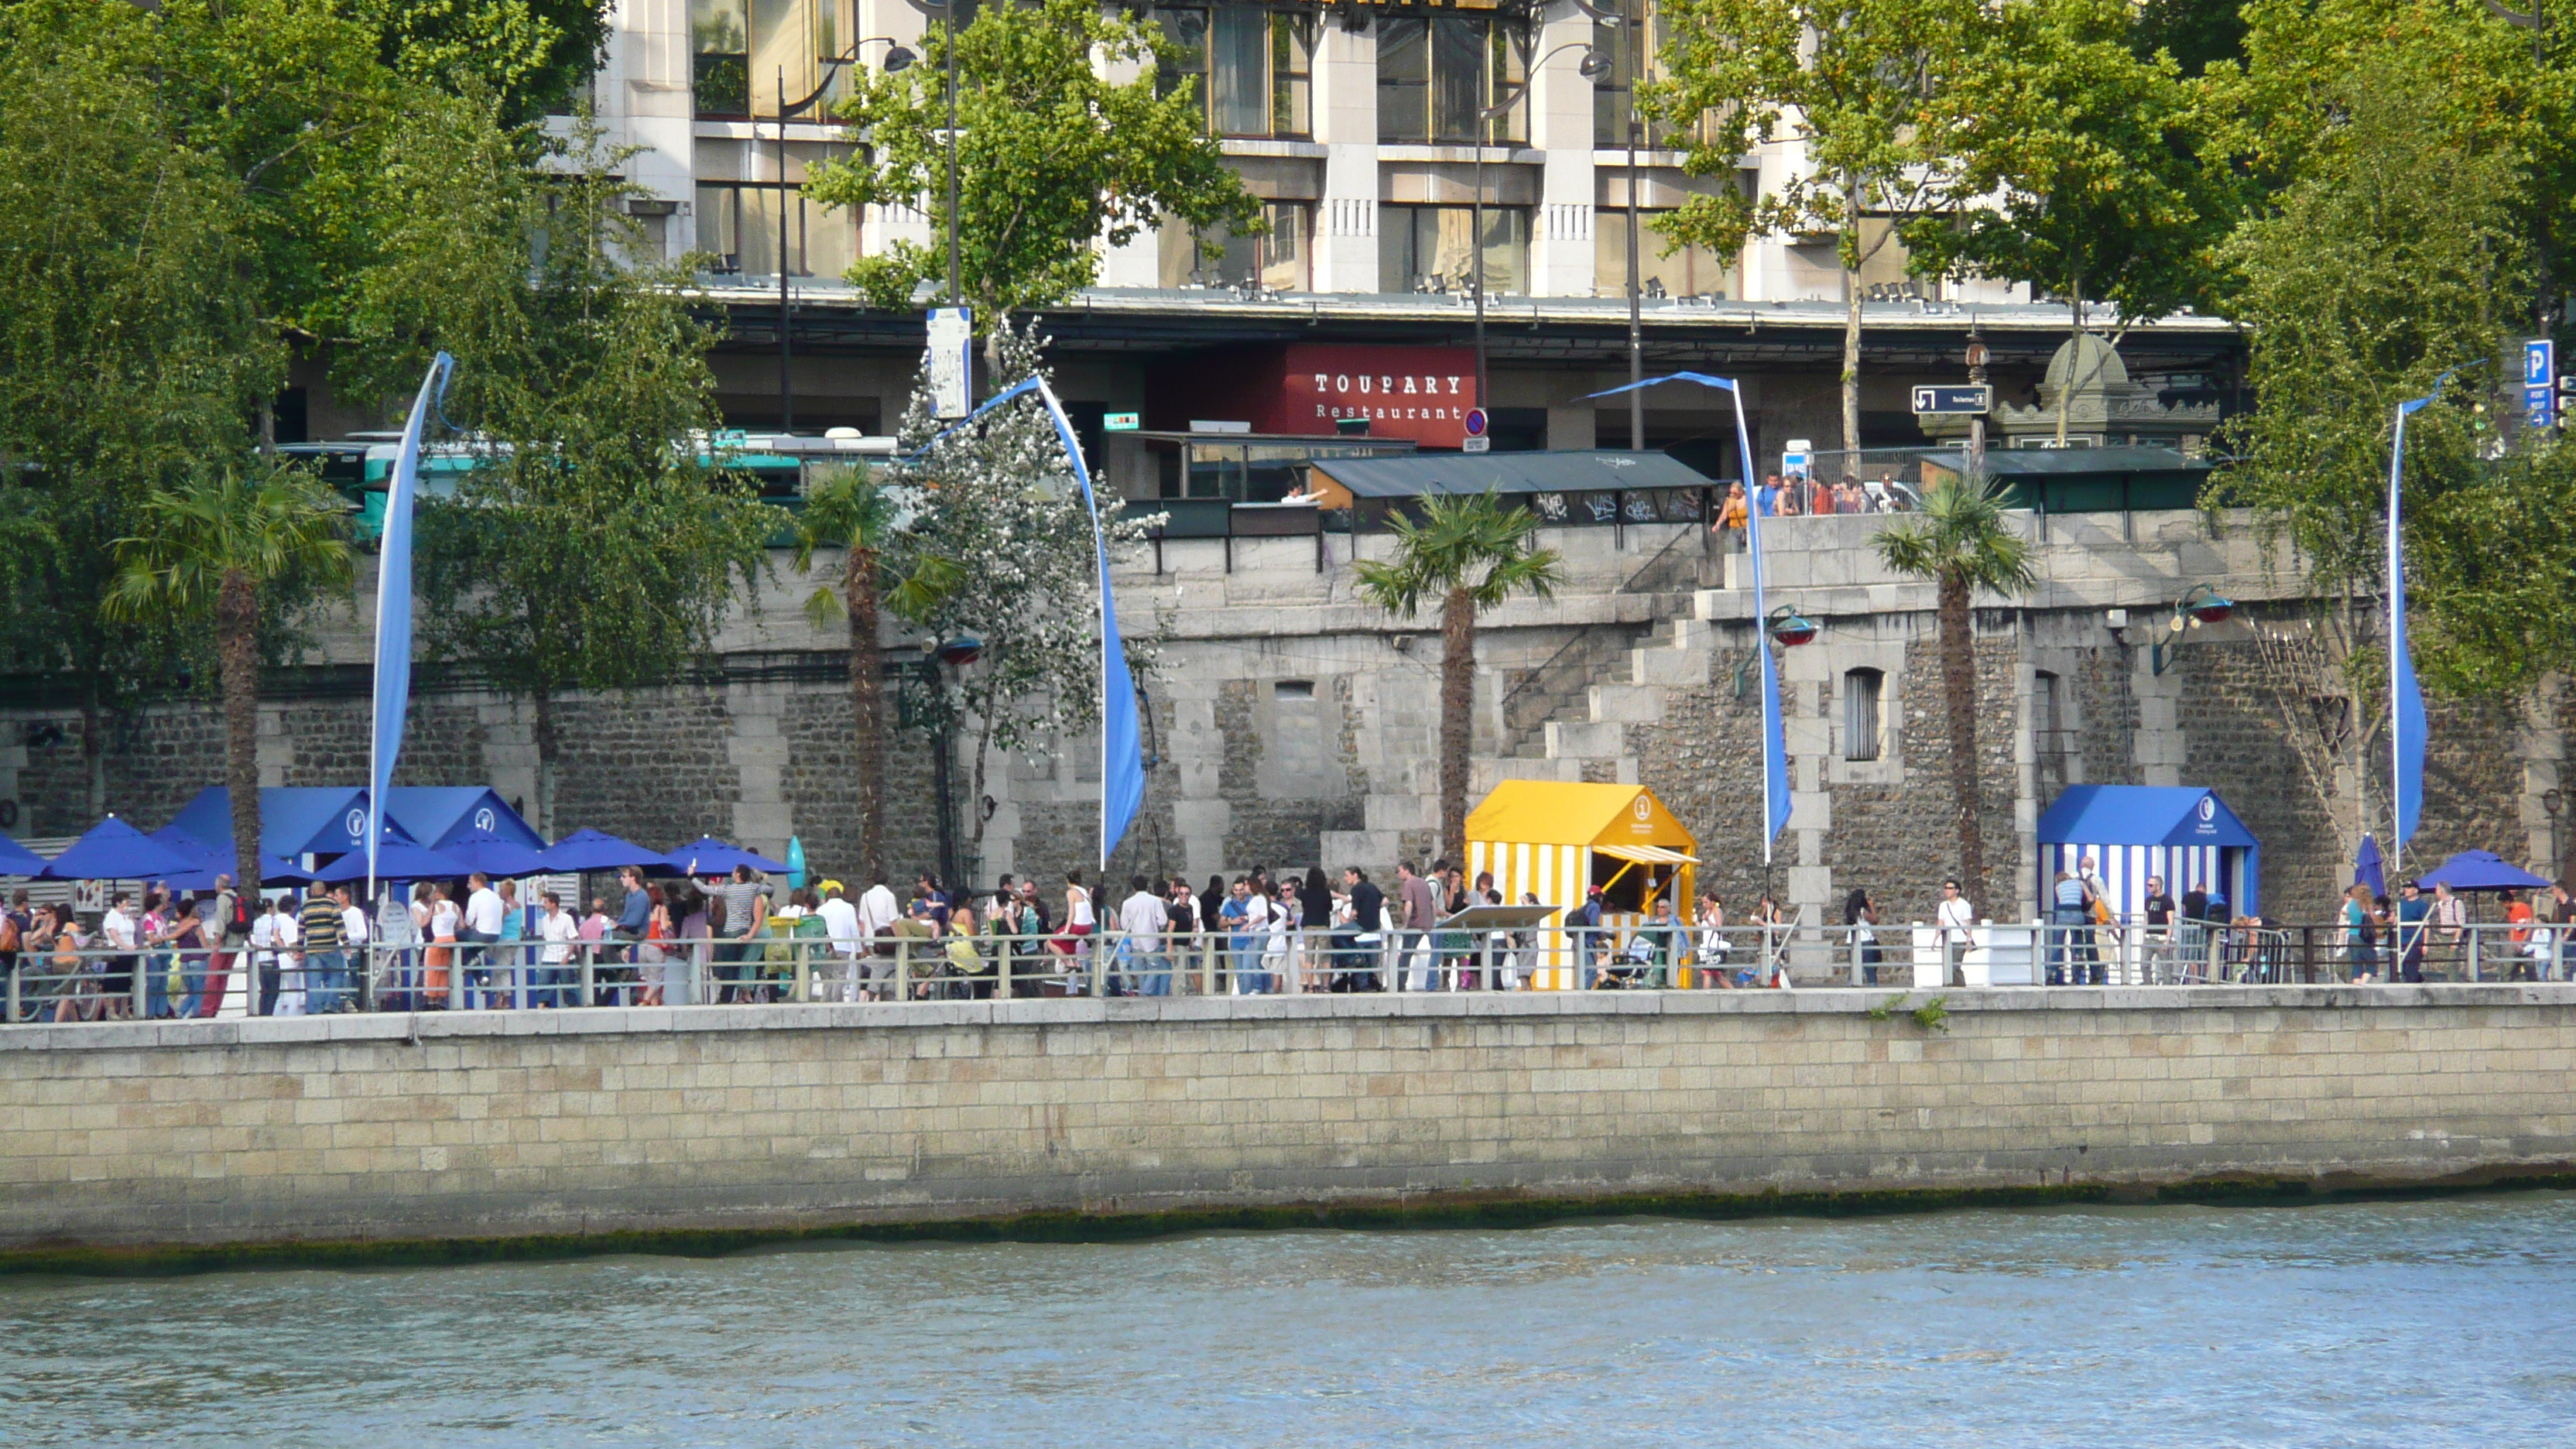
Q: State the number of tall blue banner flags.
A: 4